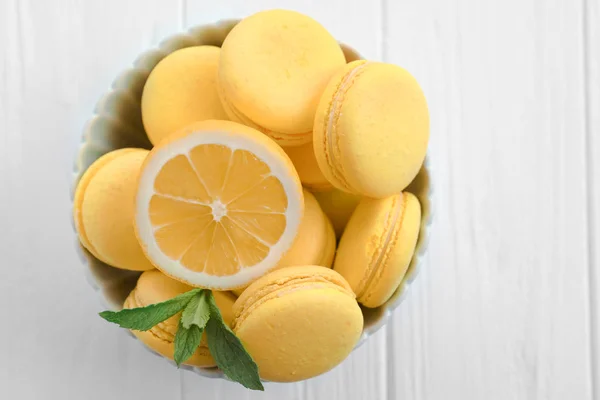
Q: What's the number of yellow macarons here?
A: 10